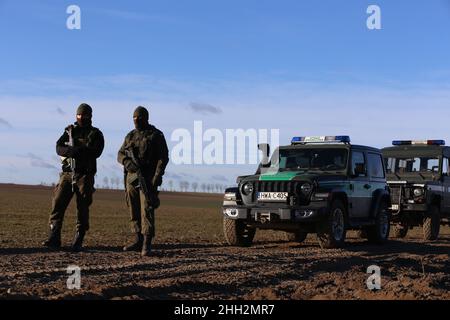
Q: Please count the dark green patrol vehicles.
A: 2